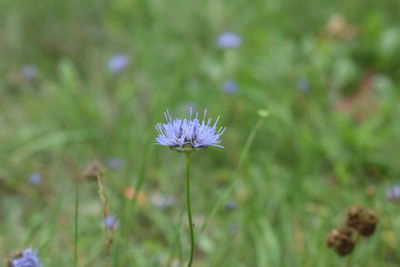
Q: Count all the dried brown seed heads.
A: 2